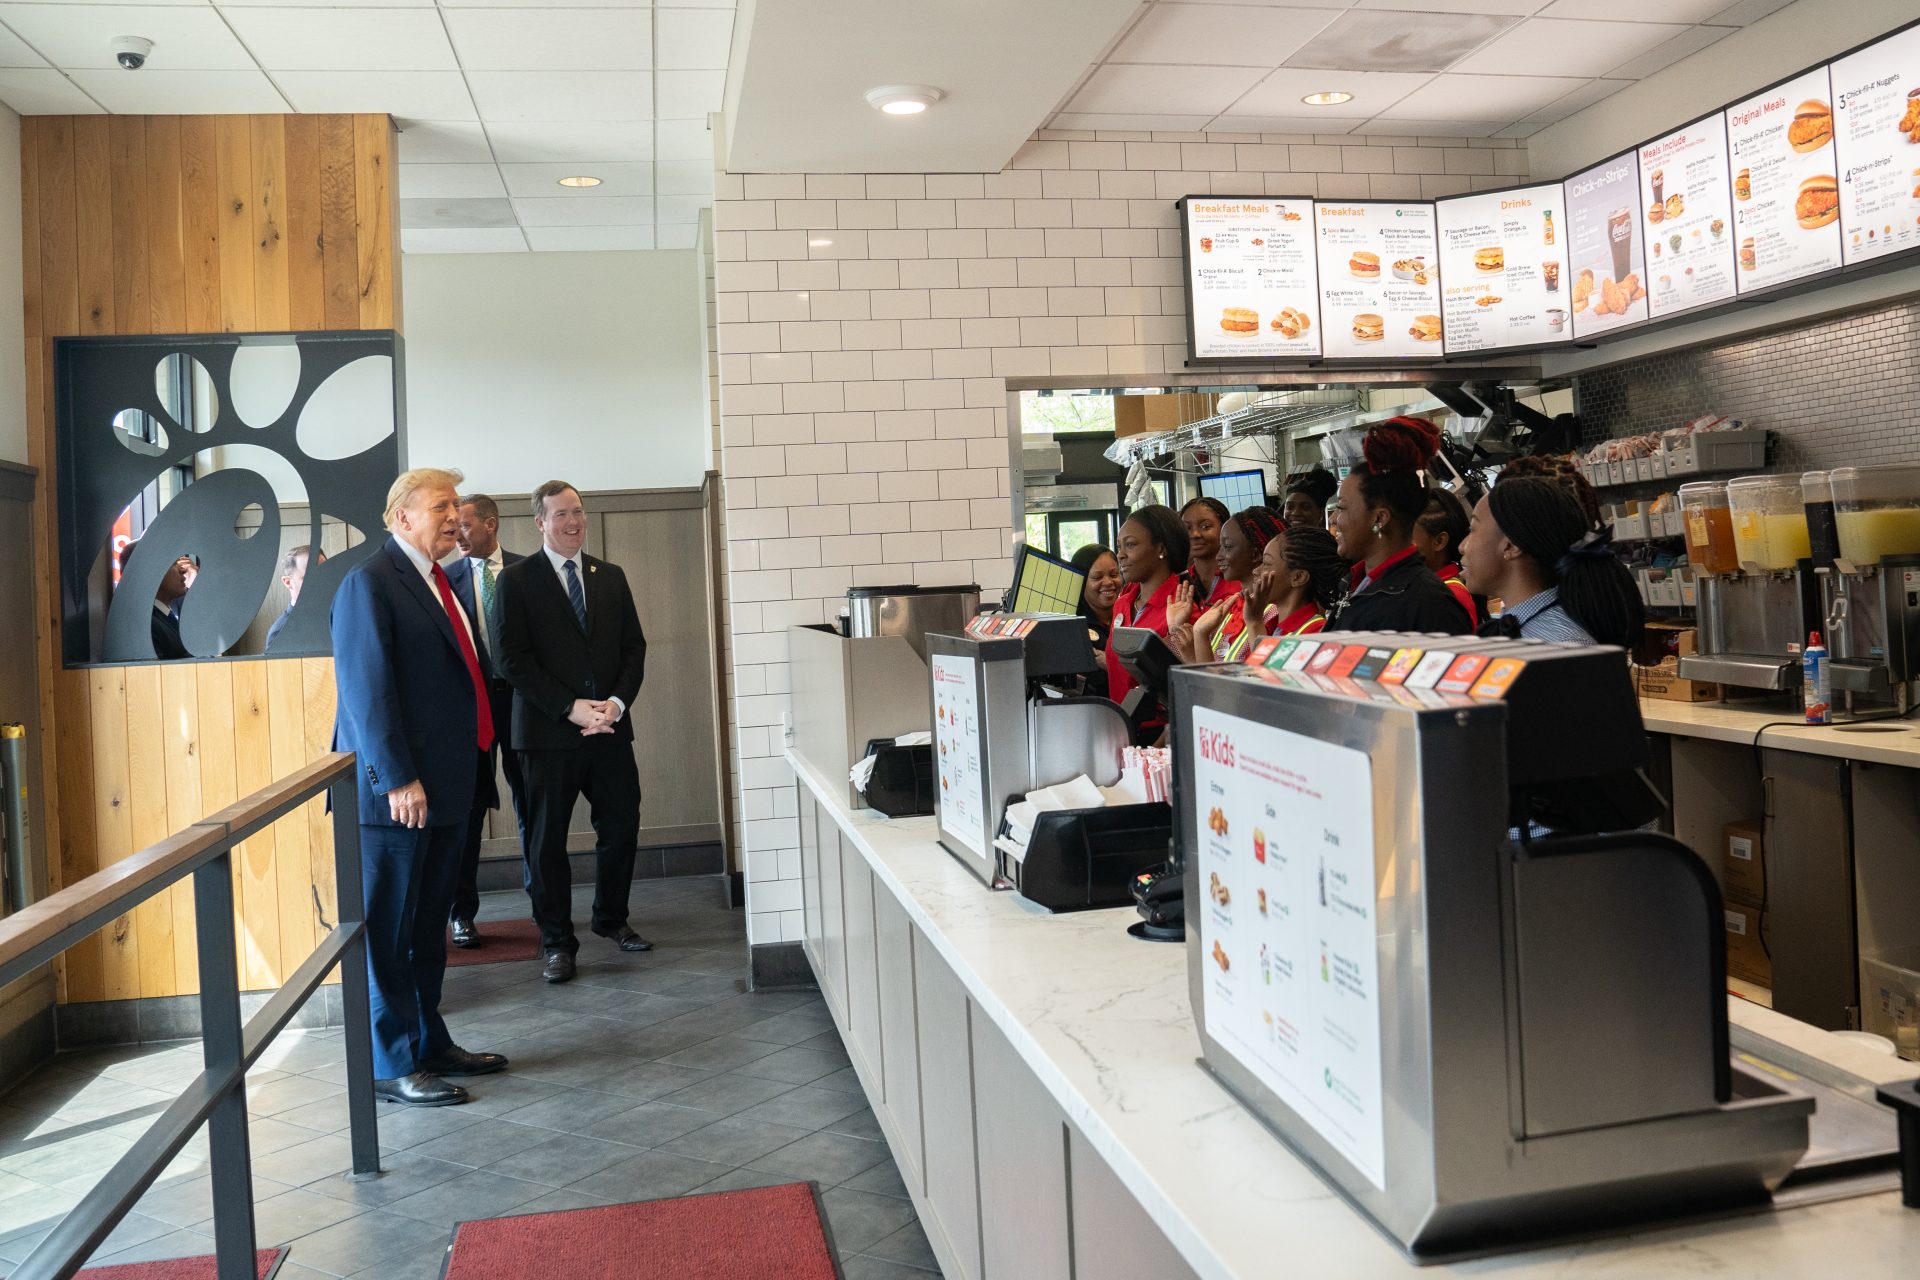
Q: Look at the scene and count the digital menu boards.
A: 7